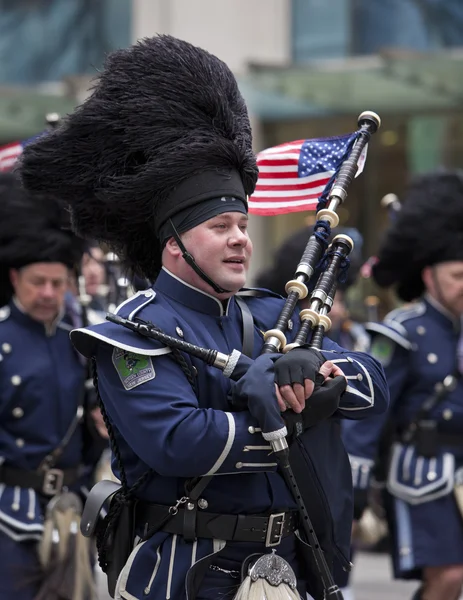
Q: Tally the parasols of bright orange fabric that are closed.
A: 0